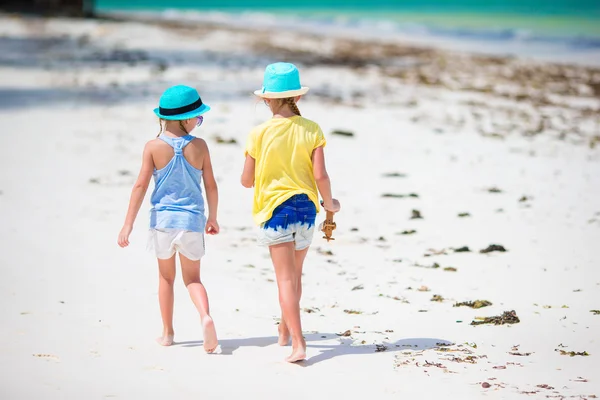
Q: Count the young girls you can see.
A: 2